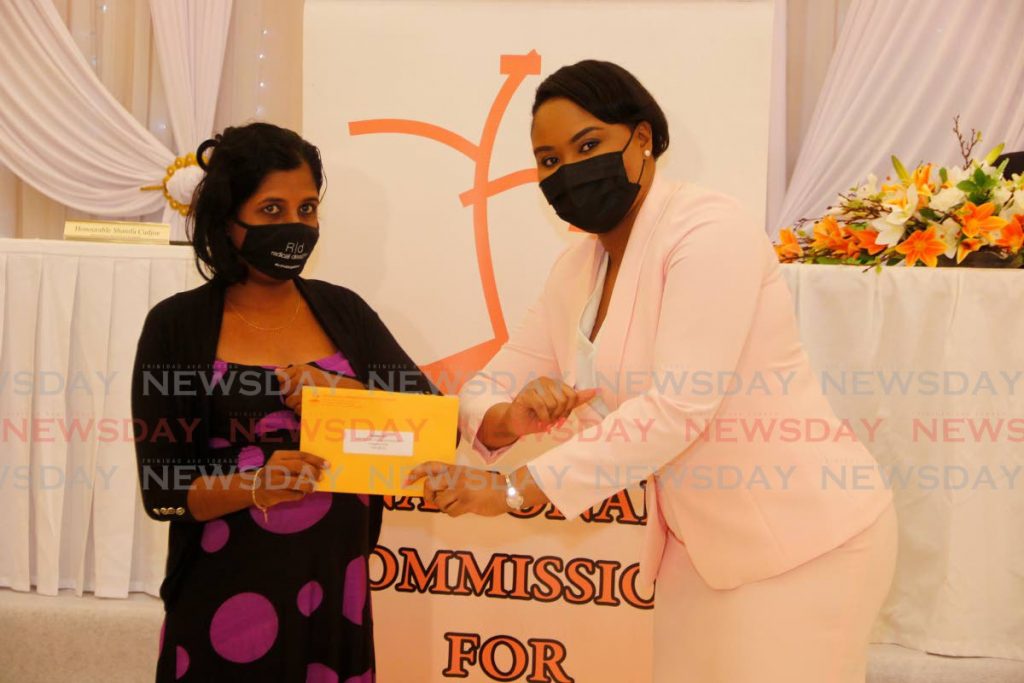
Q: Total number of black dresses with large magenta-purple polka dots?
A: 1